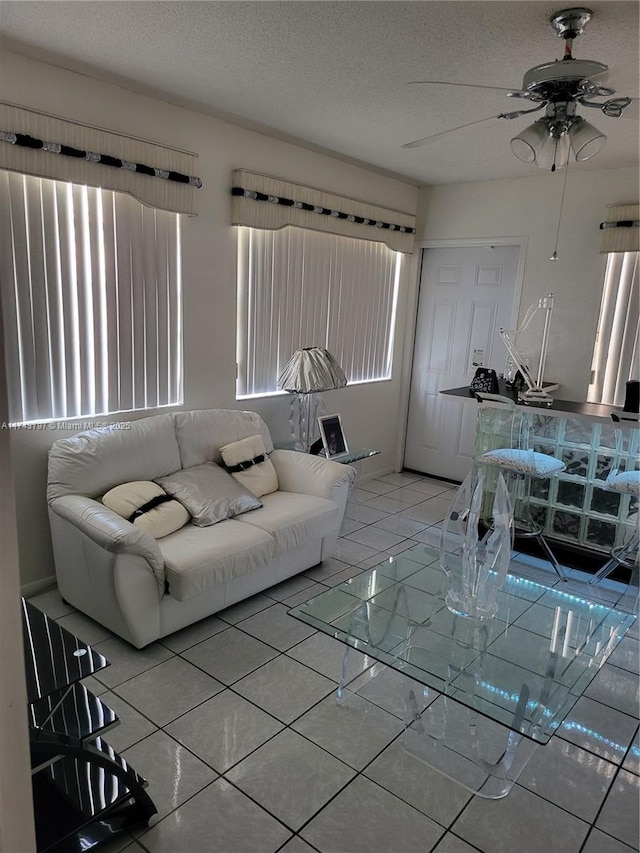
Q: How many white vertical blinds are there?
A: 3